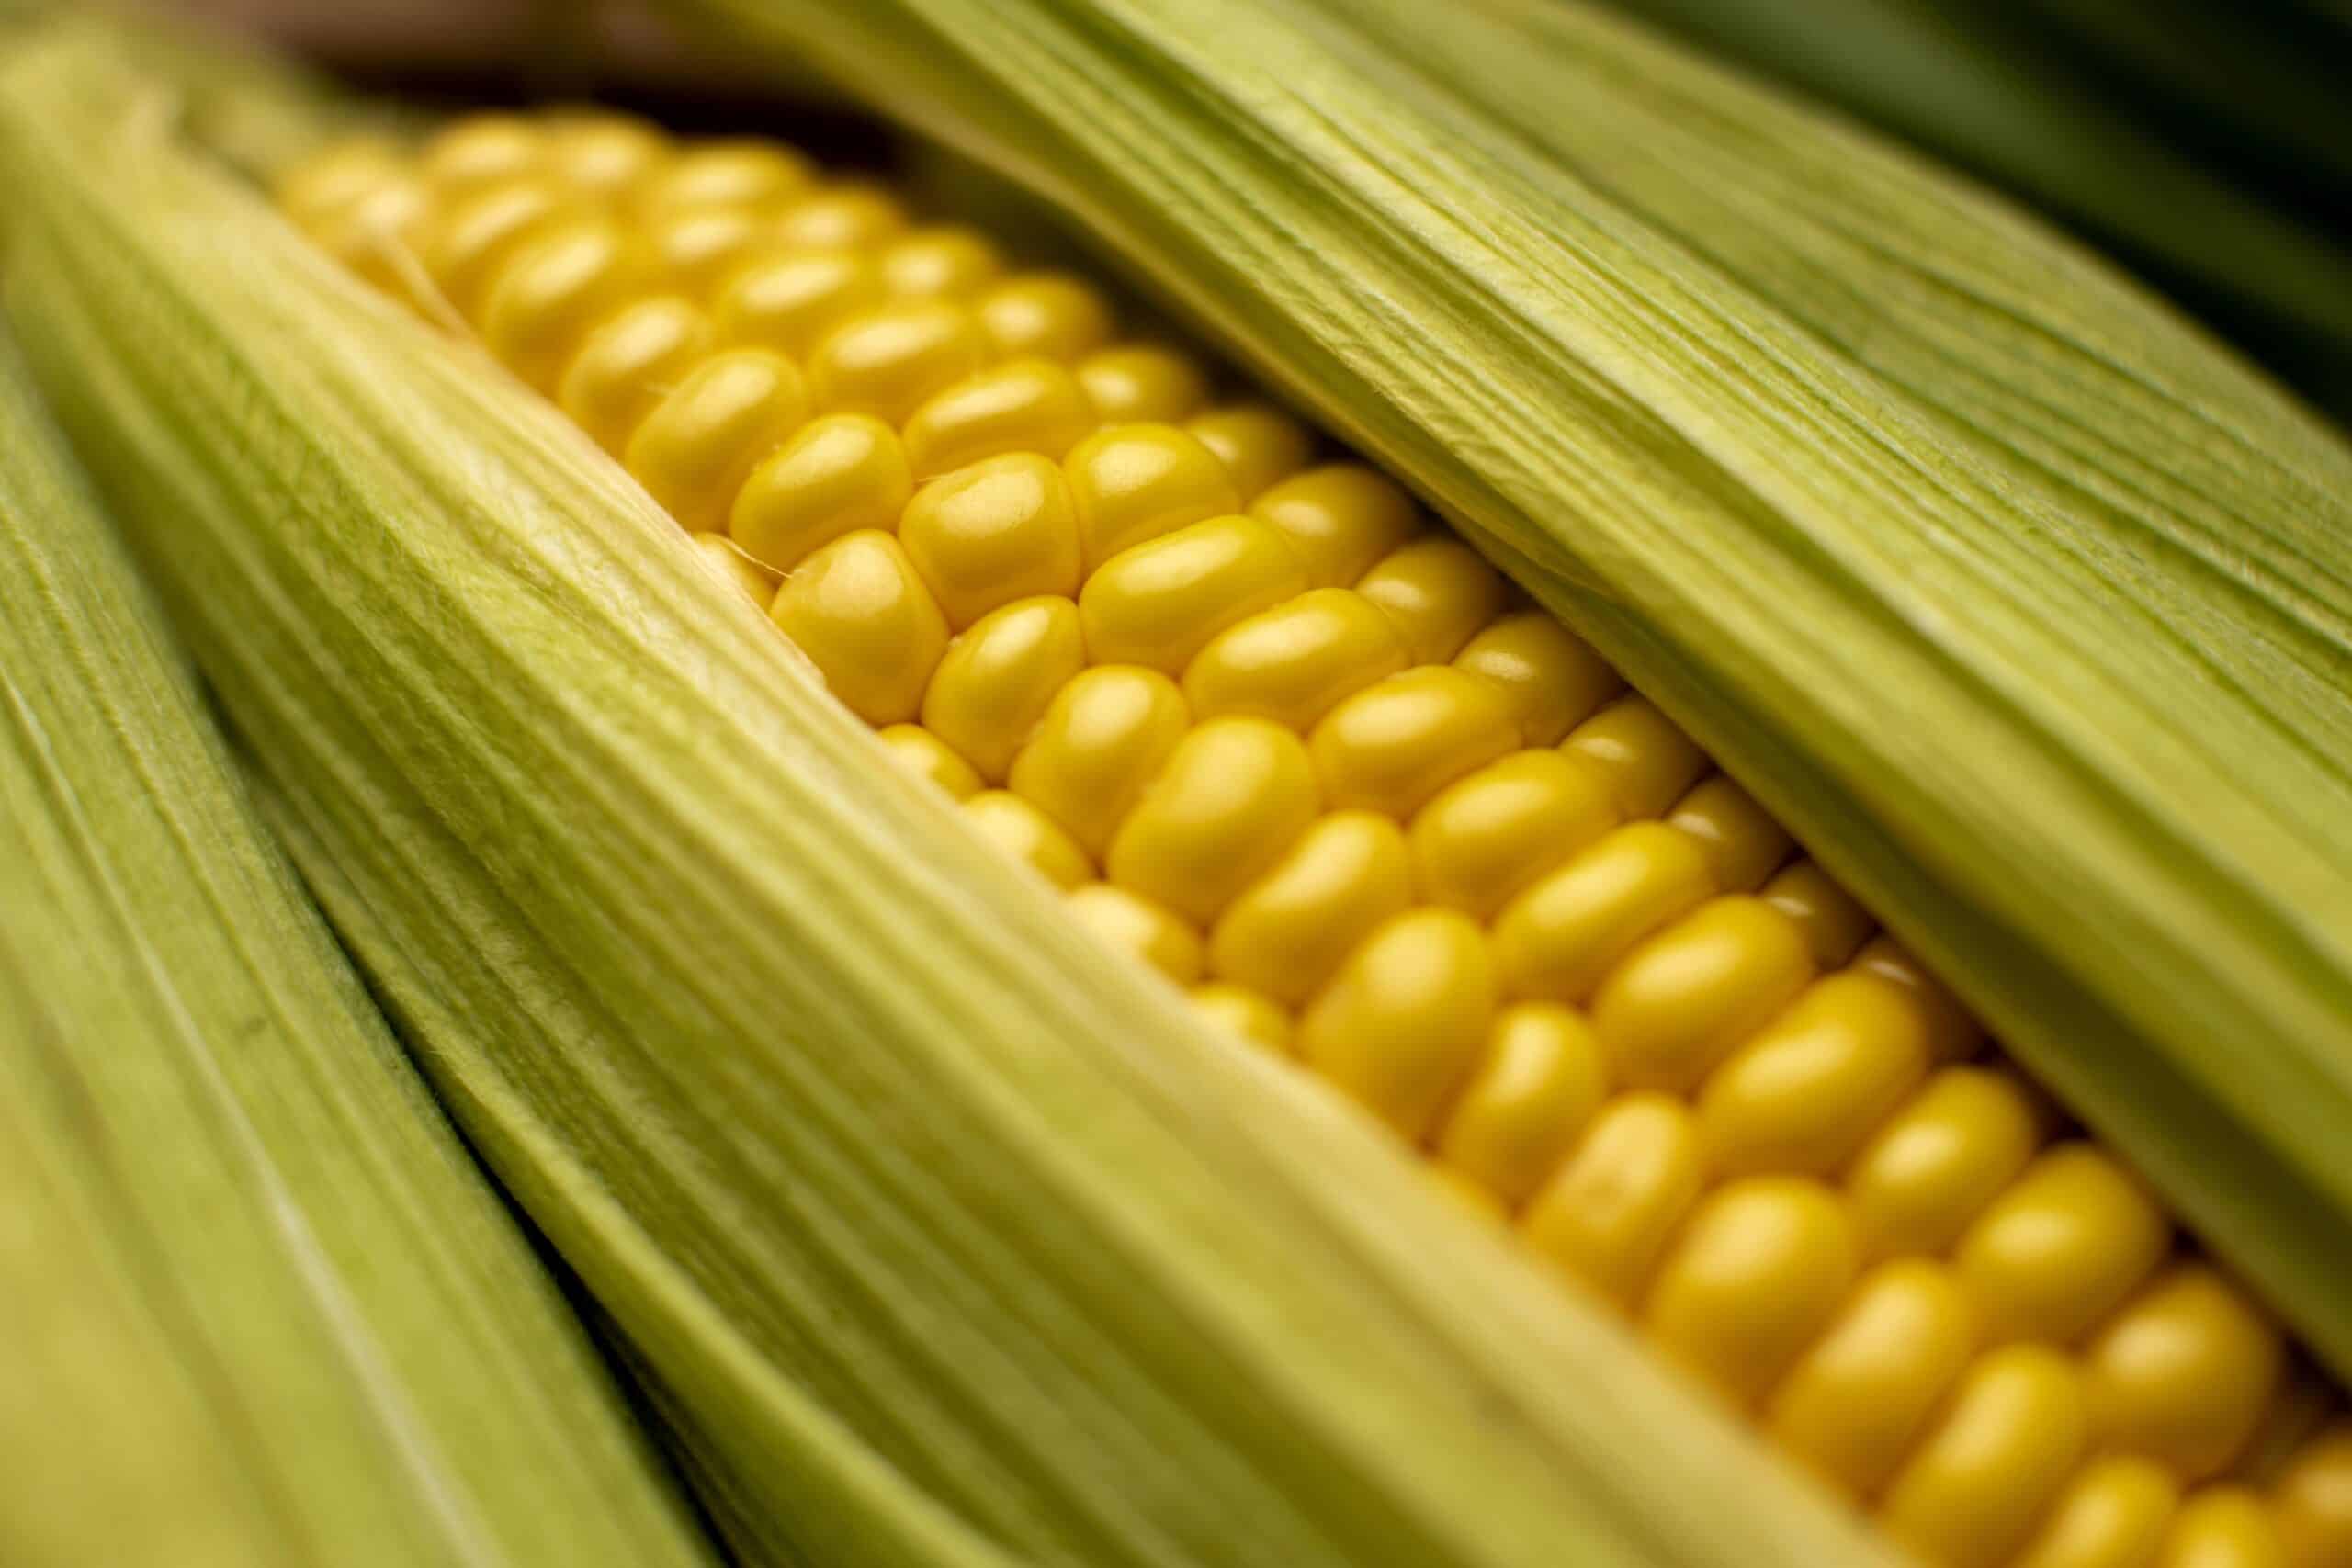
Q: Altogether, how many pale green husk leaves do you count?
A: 3